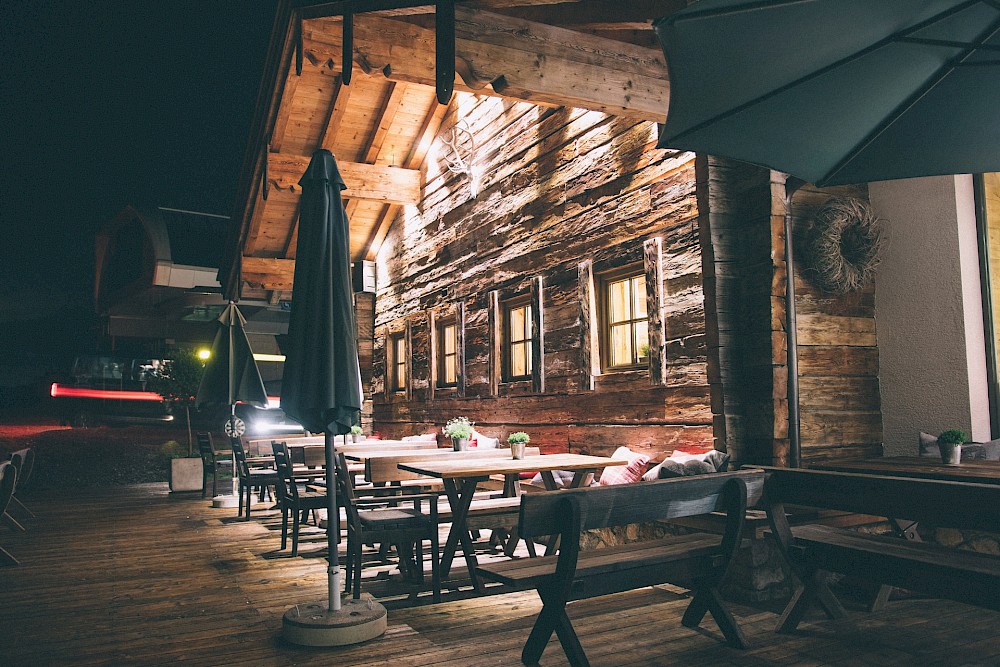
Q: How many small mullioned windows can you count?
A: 4